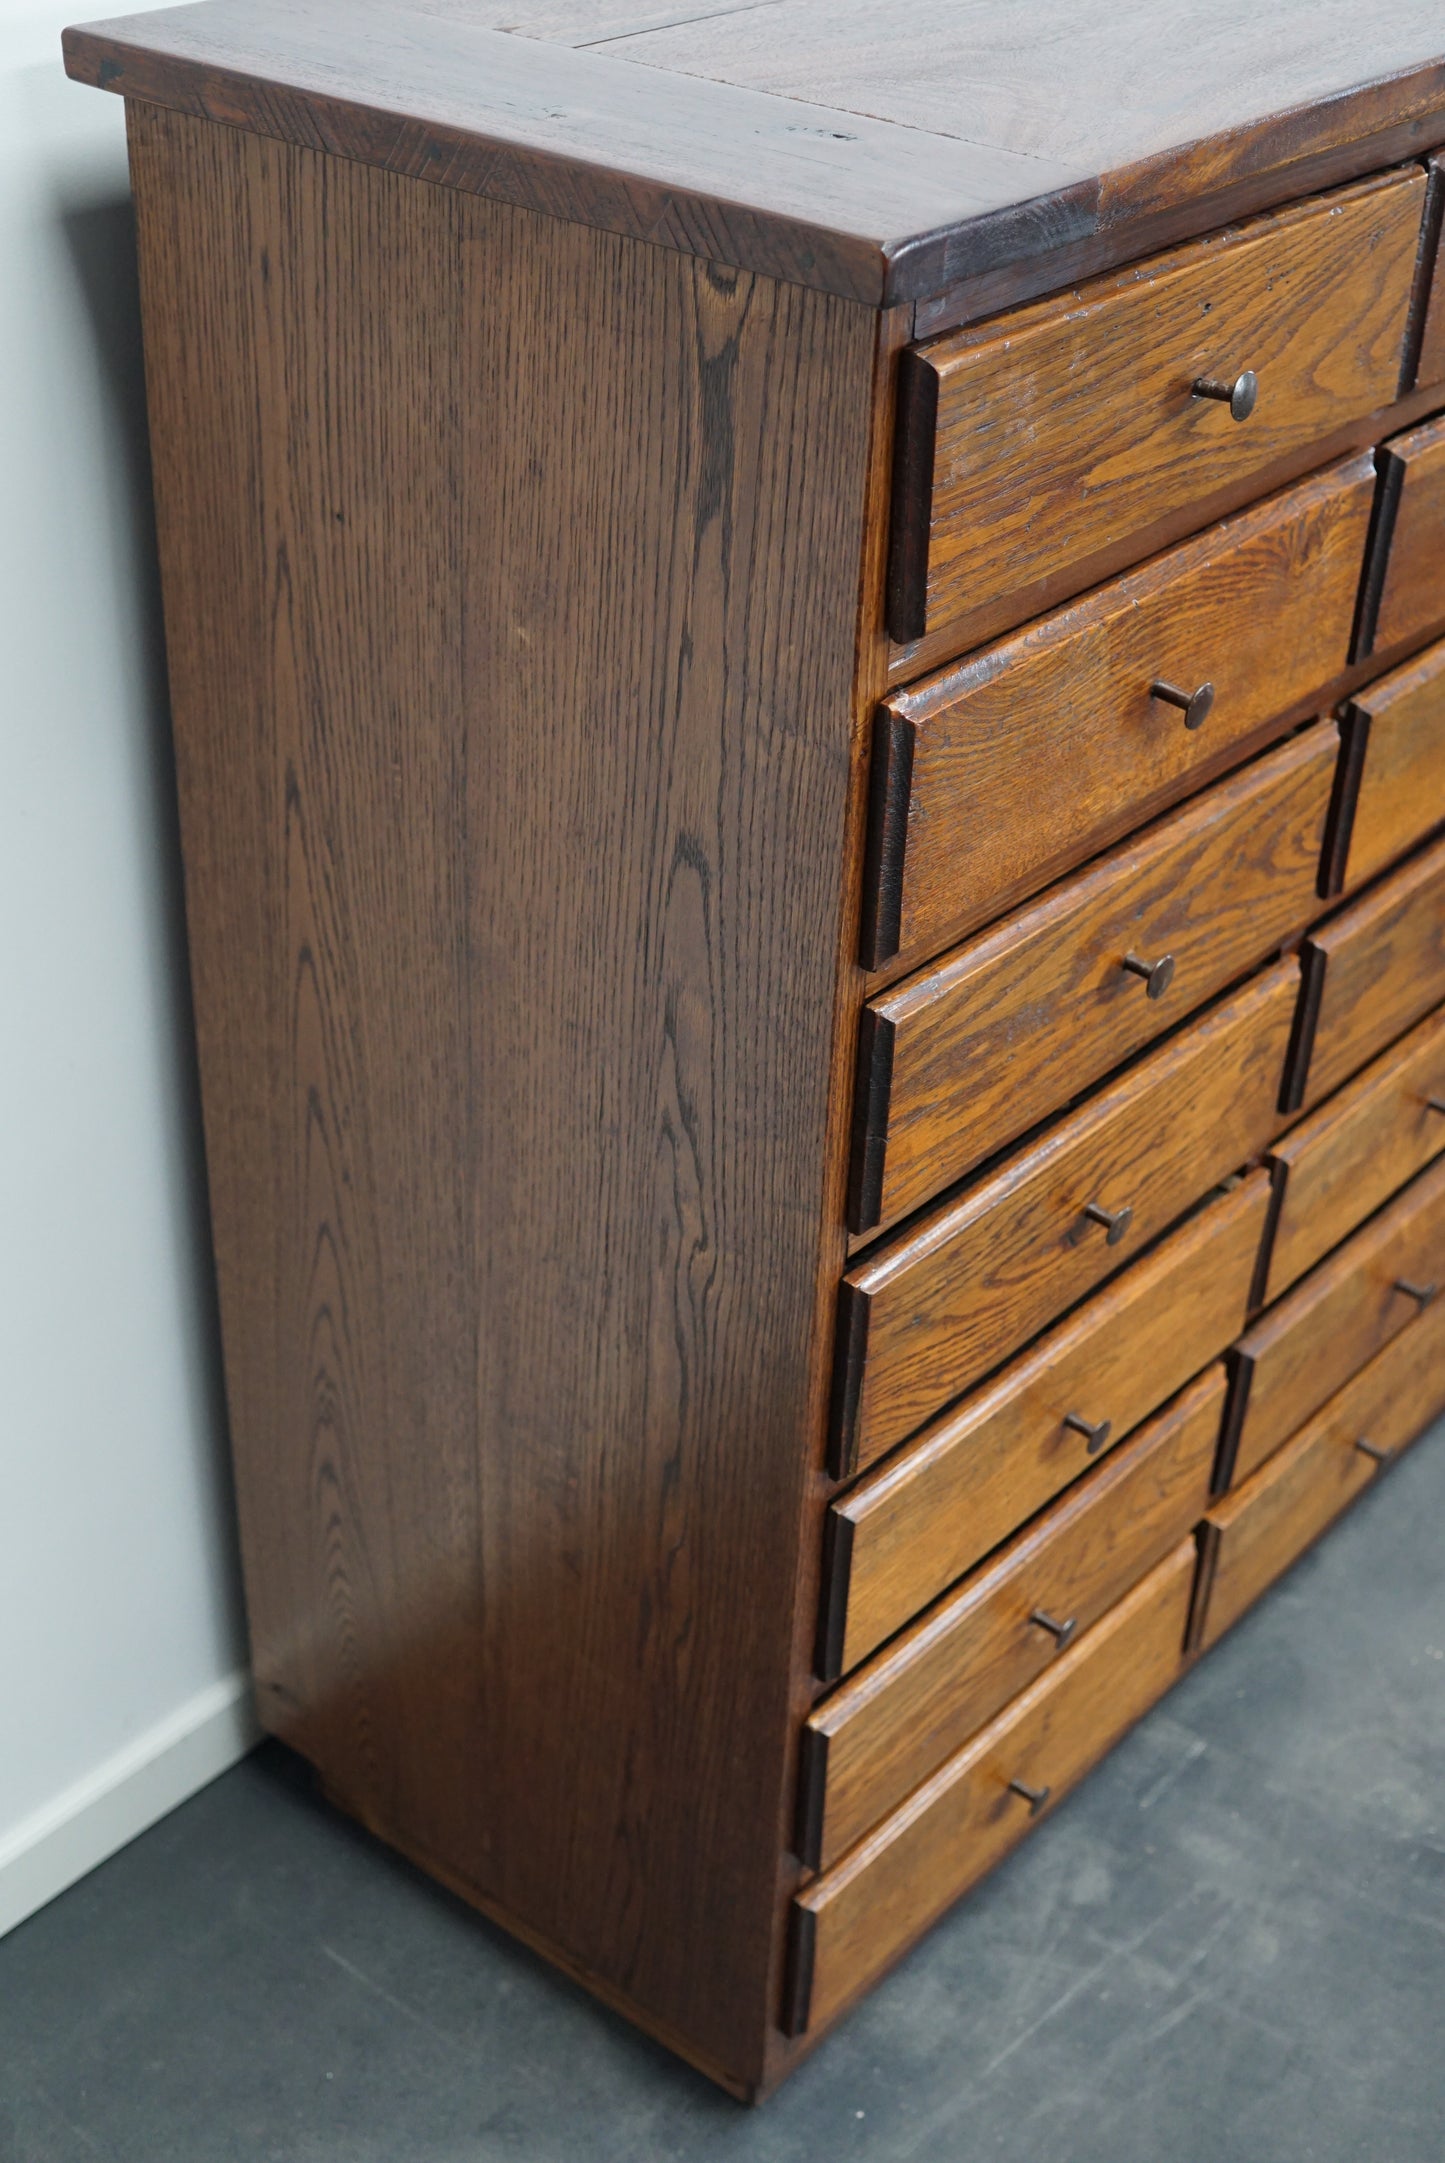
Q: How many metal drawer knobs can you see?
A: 10